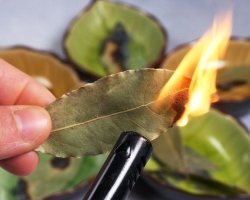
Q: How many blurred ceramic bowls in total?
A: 5